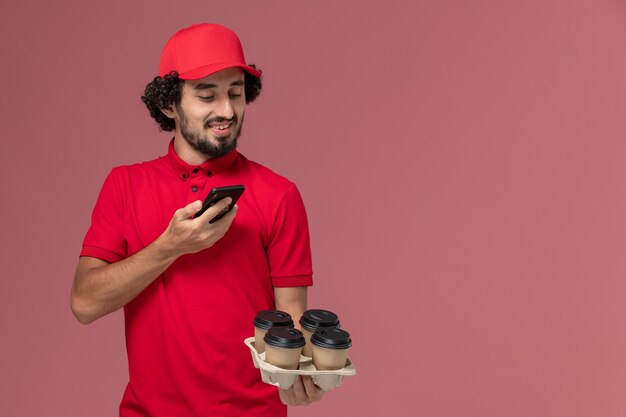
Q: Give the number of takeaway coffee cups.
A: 4